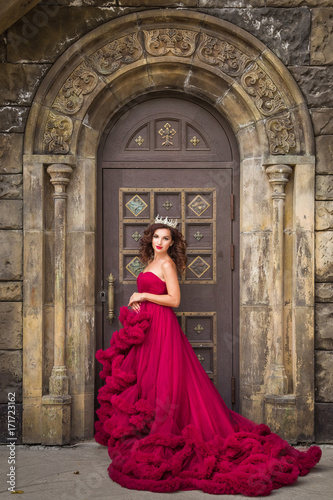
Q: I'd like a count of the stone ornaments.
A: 7